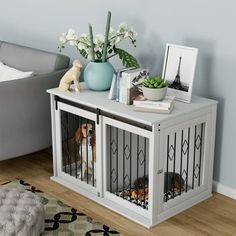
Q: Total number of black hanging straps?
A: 2